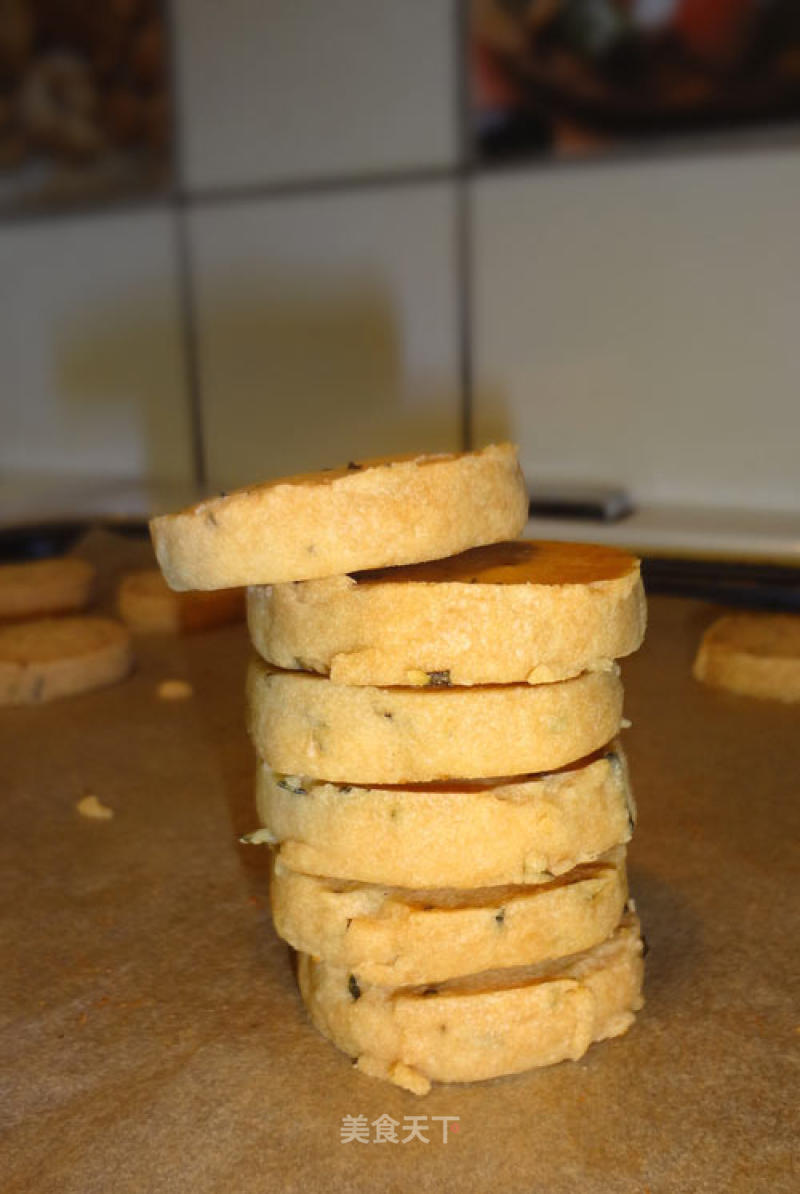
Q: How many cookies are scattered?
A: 4